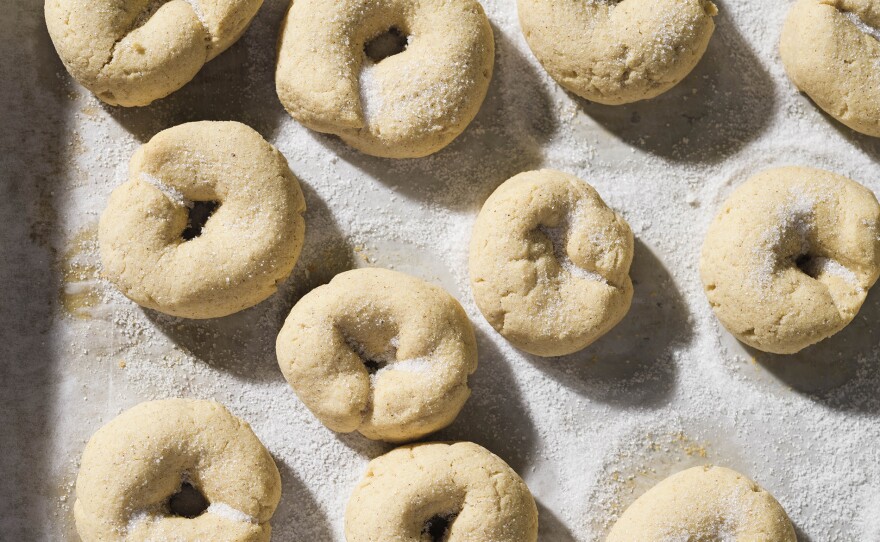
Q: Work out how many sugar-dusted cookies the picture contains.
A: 11